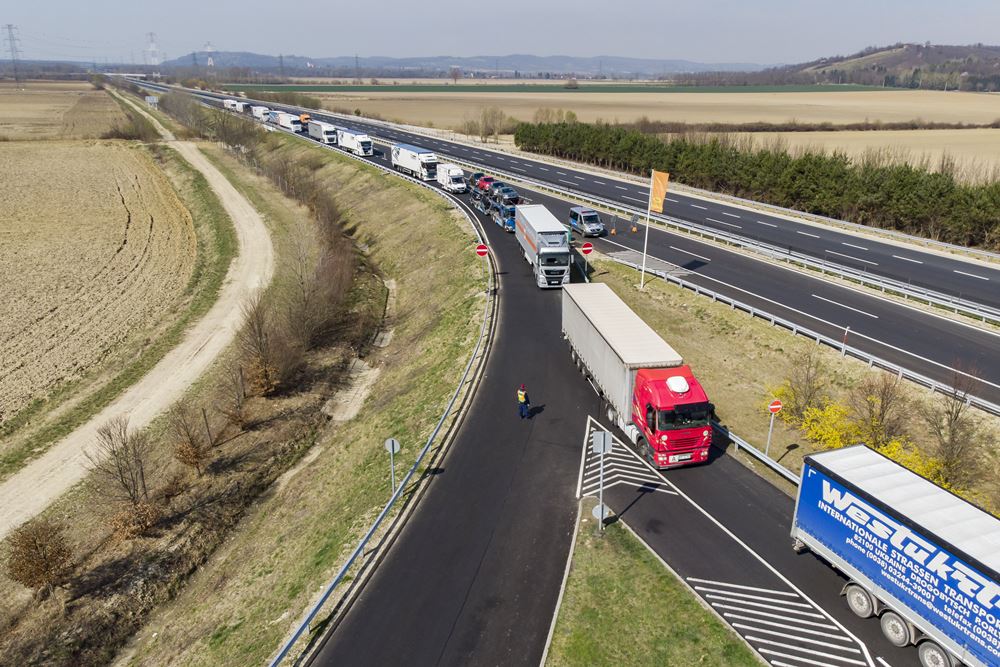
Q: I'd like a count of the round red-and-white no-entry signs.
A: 3